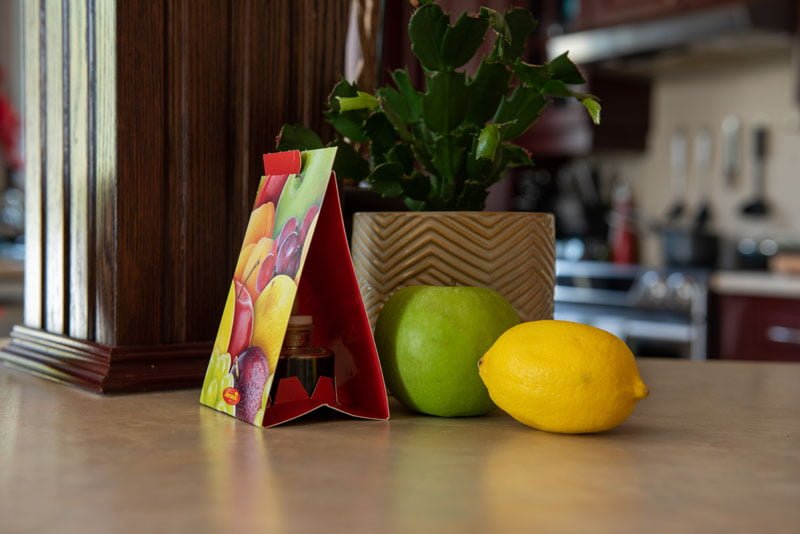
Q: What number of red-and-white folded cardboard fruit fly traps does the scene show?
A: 1